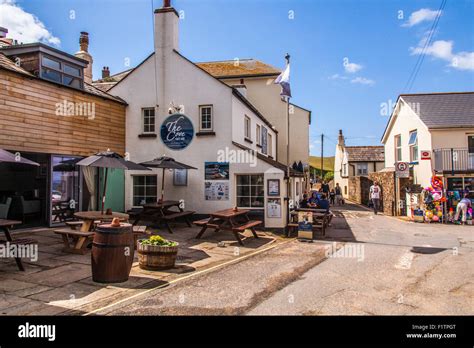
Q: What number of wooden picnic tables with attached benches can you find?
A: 5